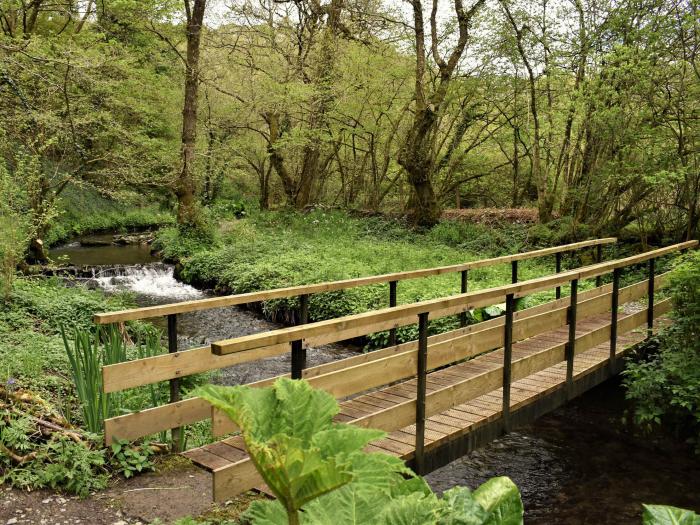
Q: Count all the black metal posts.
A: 13